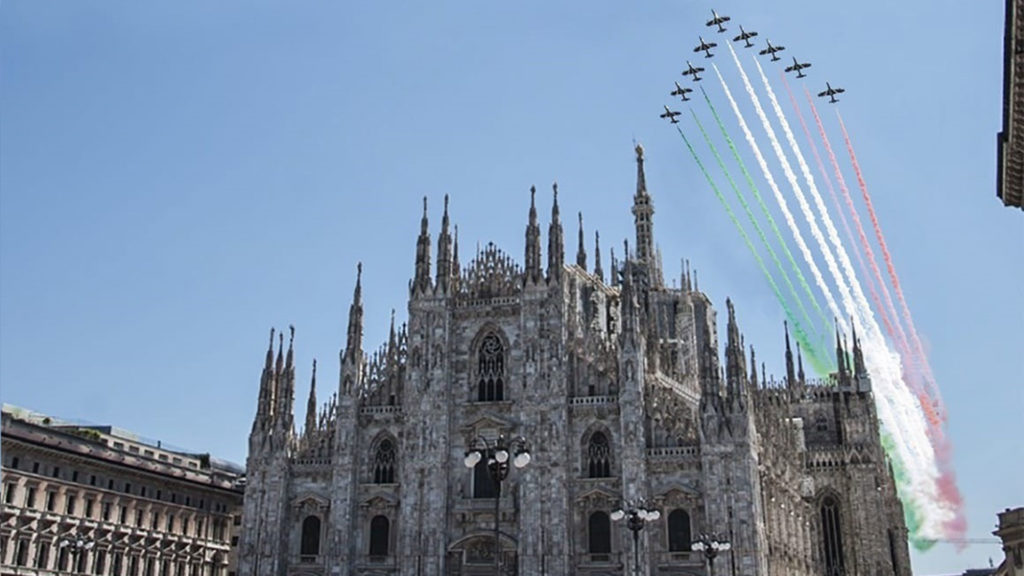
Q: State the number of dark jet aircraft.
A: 9